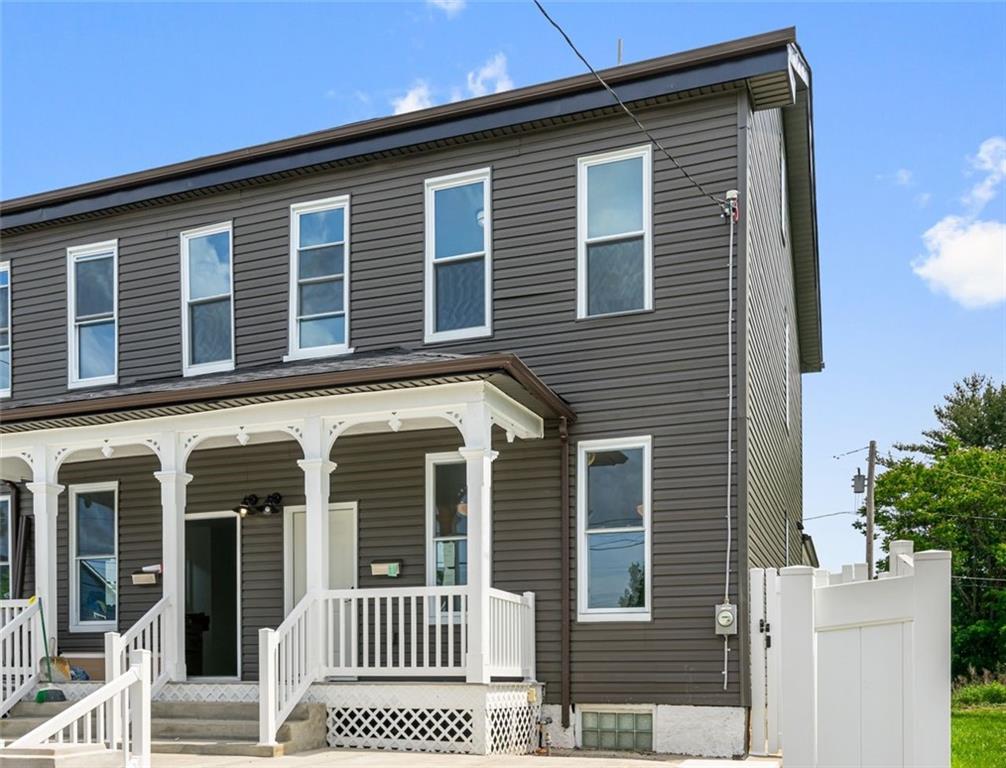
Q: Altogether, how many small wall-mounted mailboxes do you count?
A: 2